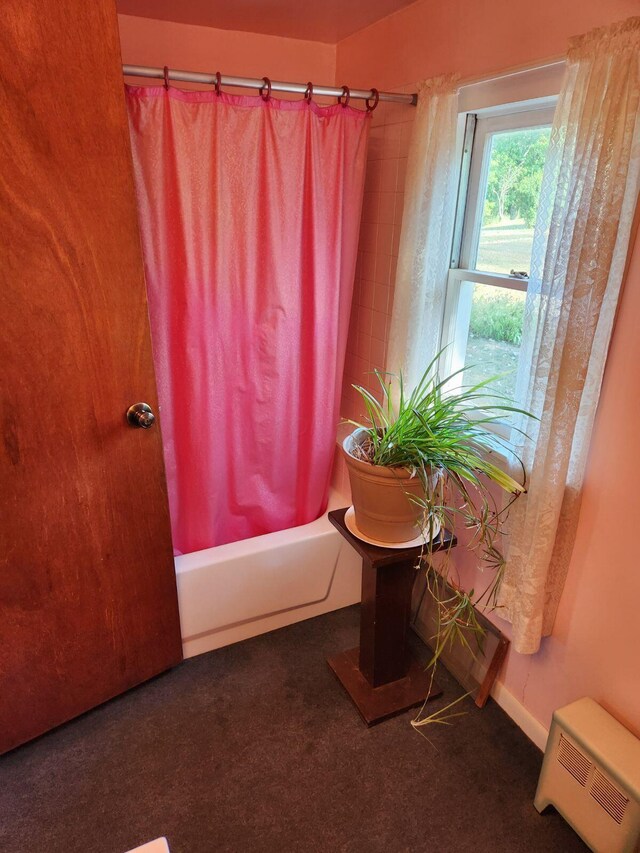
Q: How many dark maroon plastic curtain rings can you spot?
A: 6